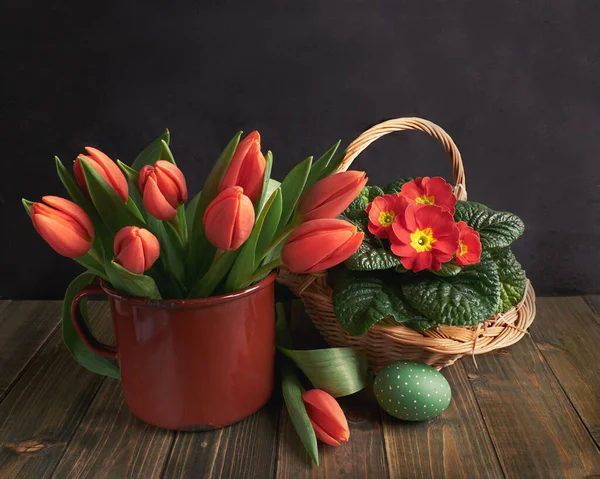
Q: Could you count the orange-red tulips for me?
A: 9